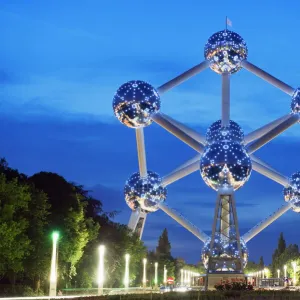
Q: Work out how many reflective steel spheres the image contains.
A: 8